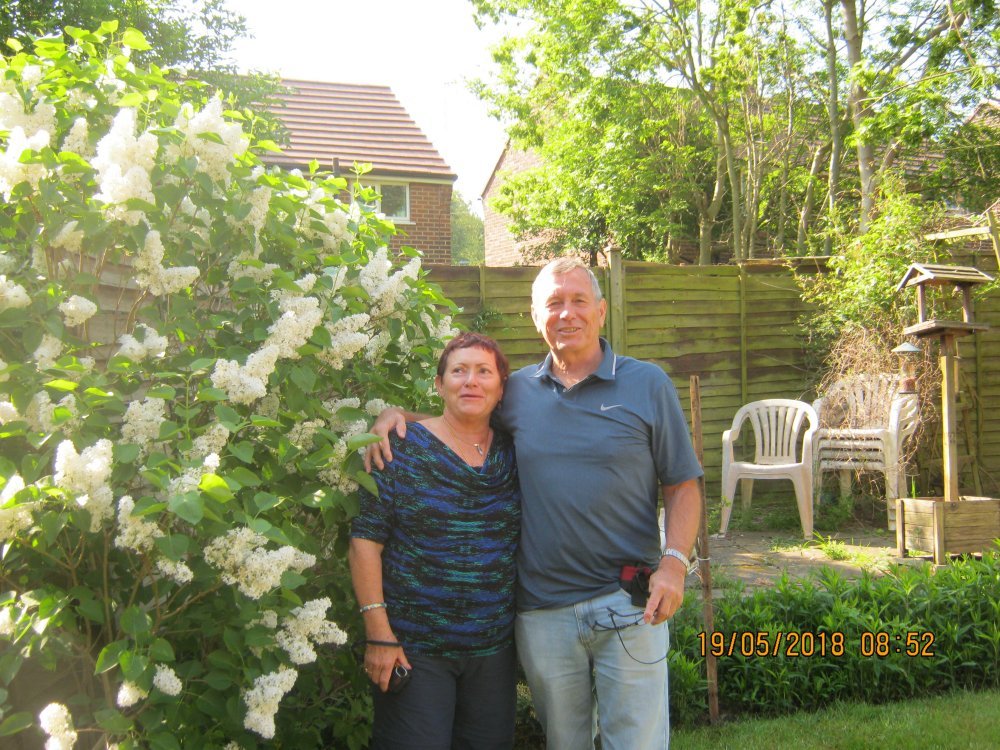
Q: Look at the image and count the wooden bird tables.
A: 1